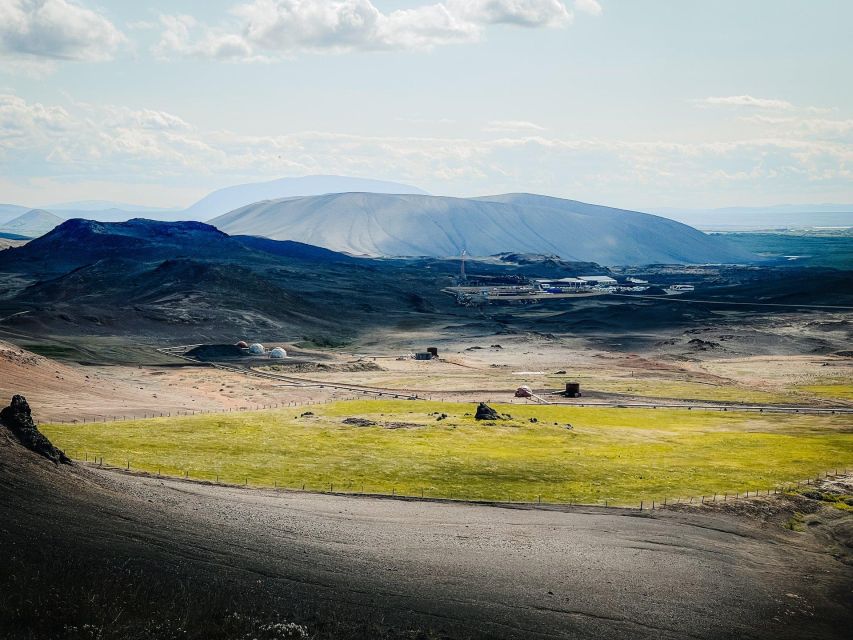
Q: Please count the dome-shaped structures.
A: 4